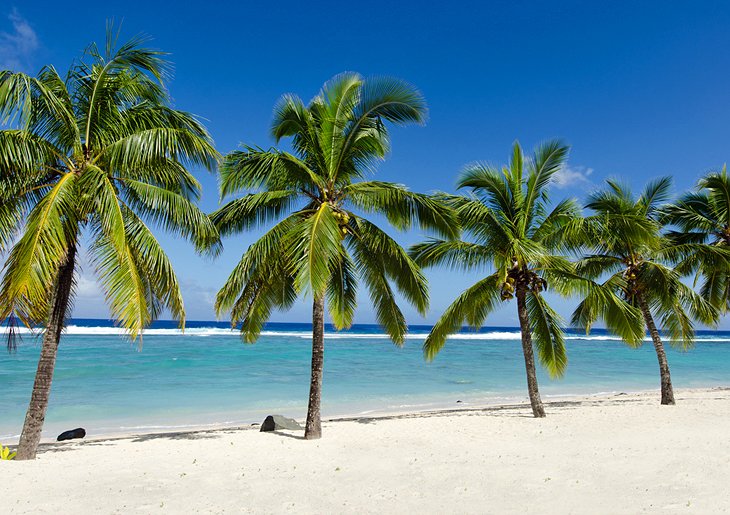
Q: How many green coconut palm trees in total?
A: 5